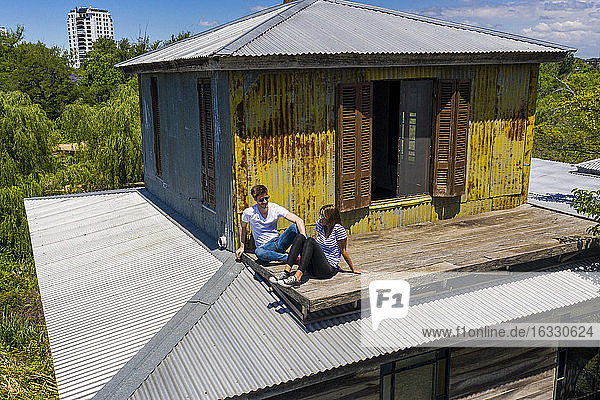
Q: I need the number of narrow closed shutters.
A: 2